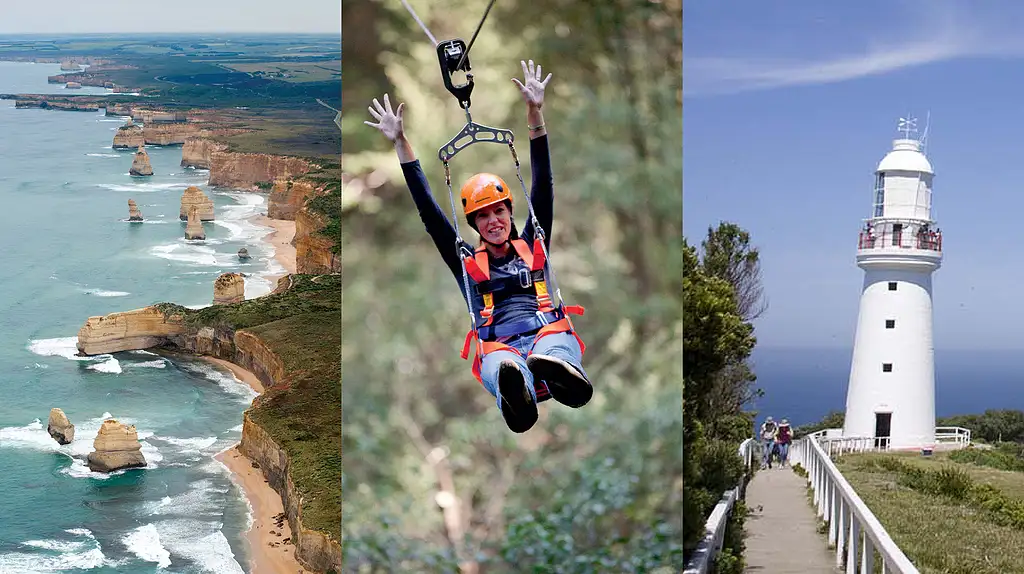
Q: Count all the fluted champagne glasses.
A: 0